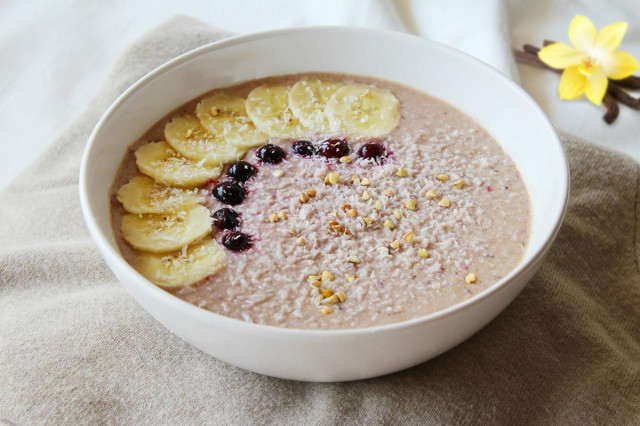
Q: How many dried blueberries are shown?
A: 8